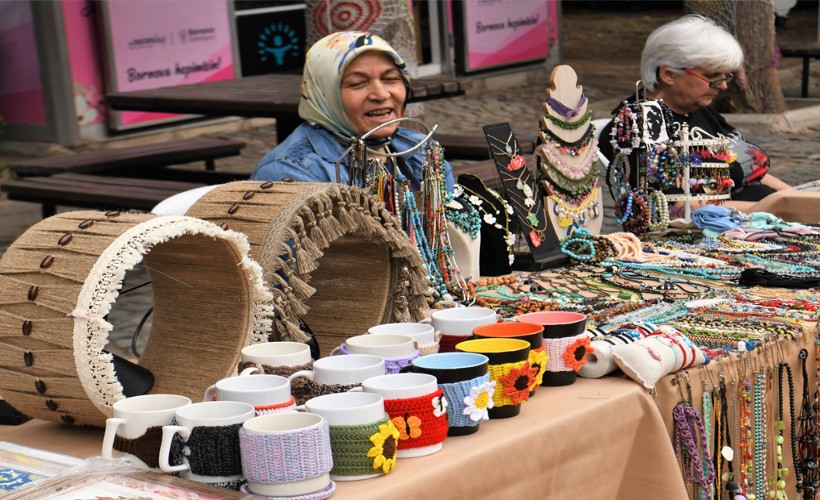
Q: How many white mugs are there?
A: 11